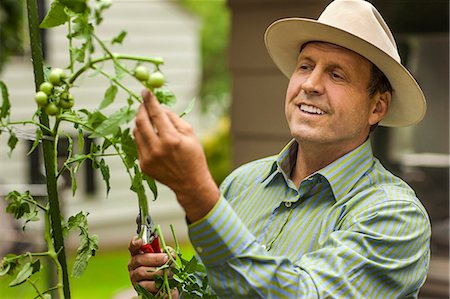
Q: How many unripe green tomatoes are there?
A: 7